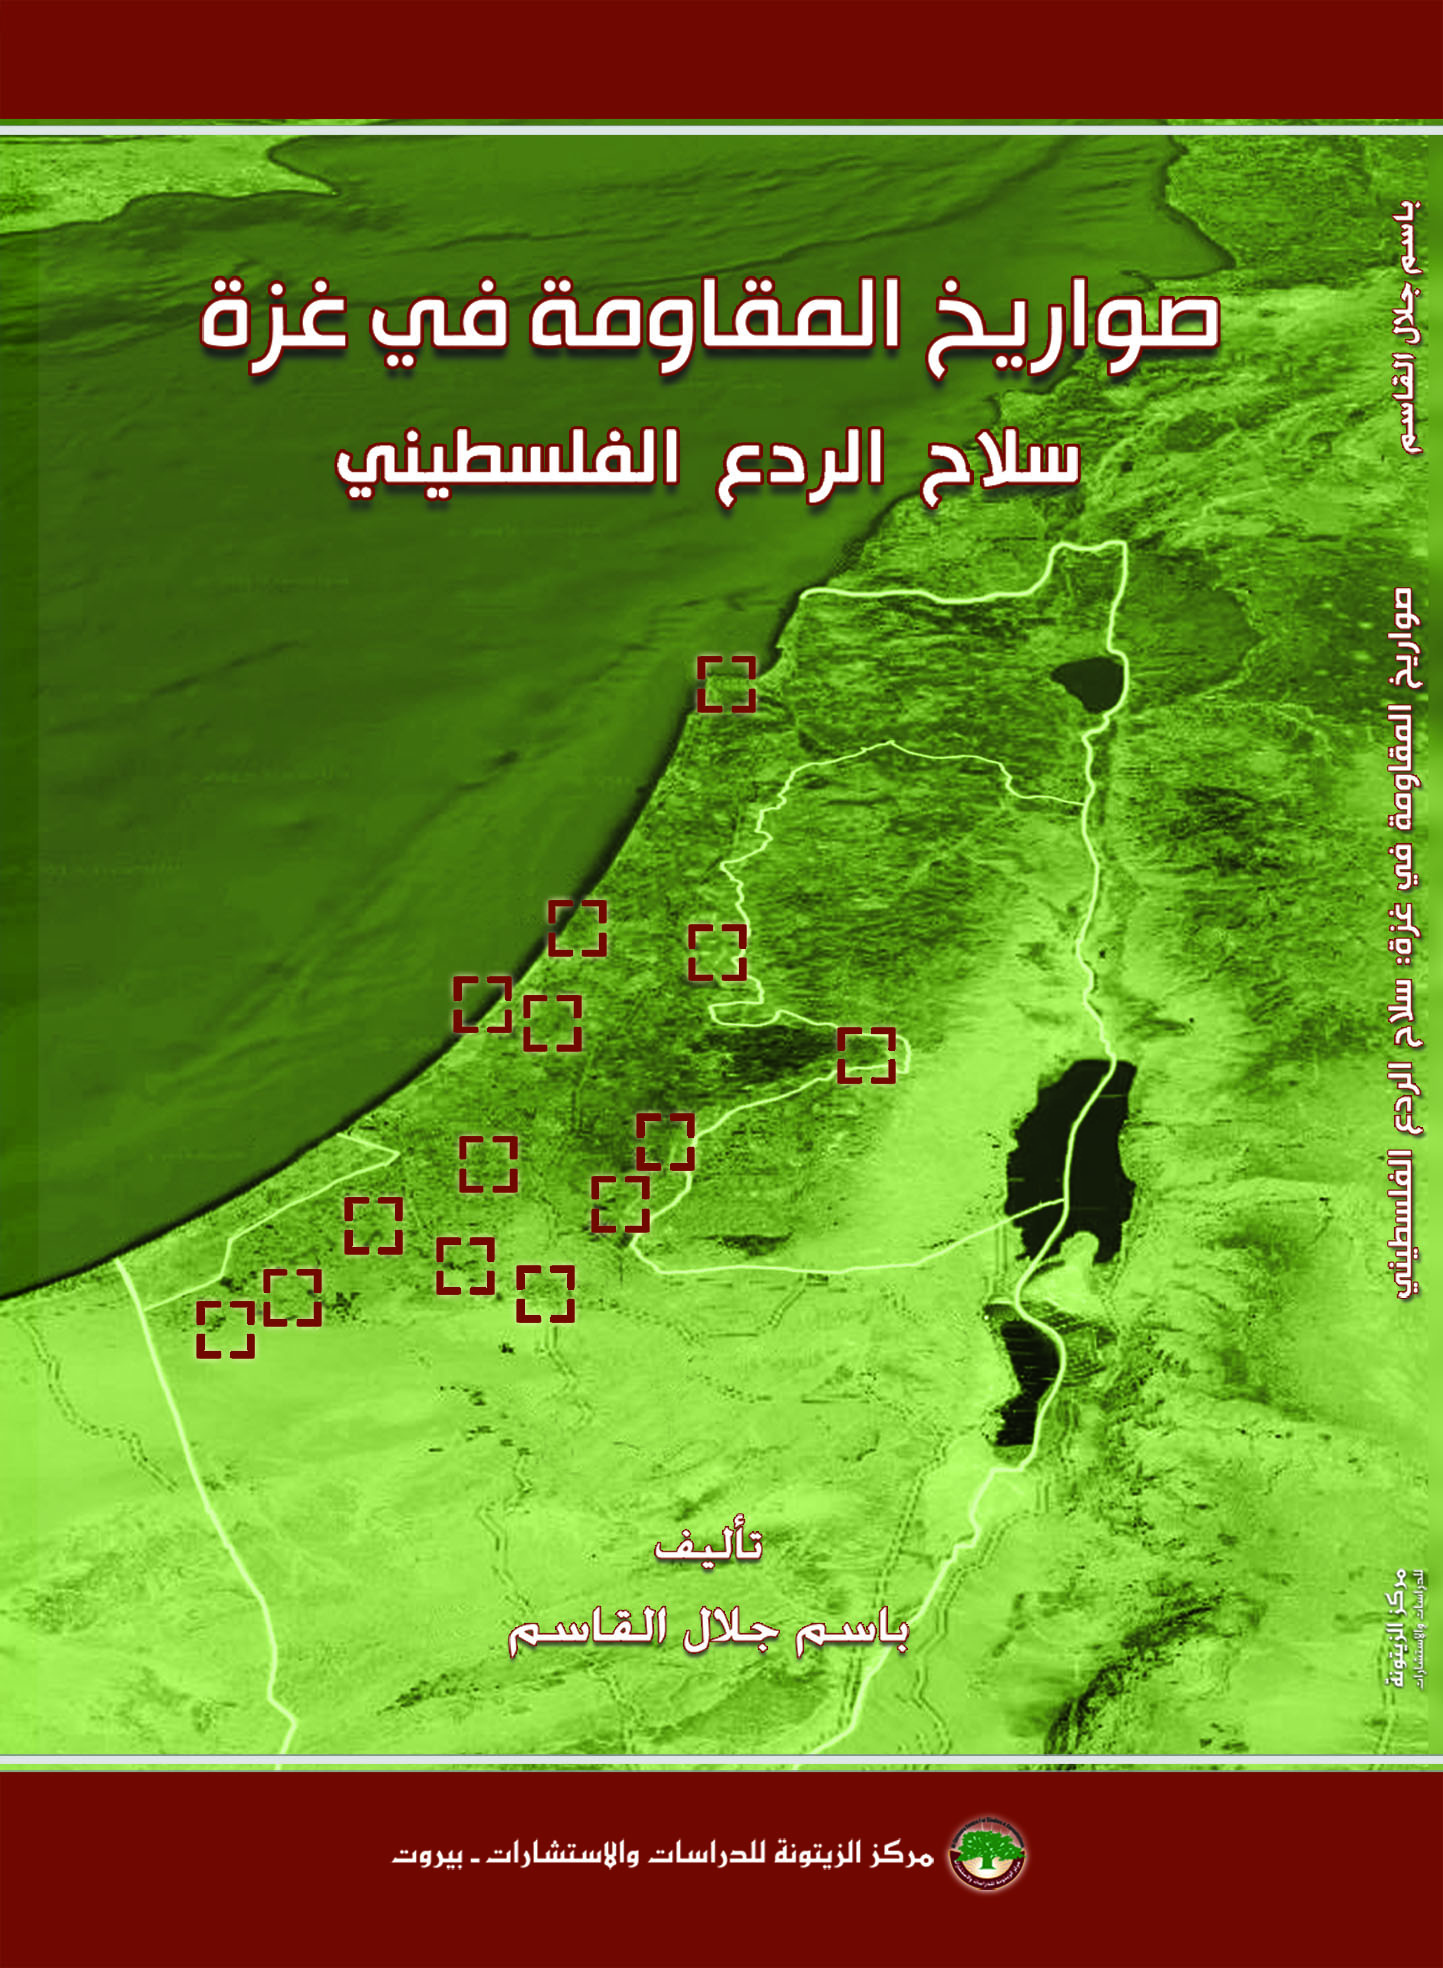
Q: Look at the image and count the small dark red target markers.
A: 14